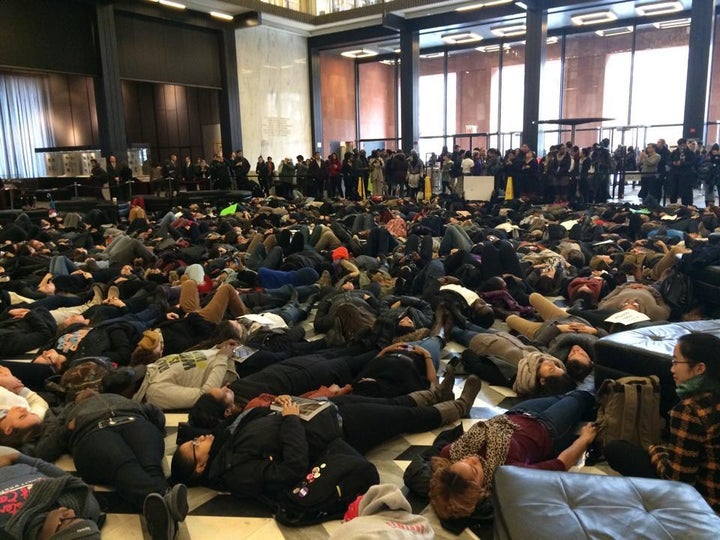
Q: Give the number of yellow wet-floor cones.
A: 3